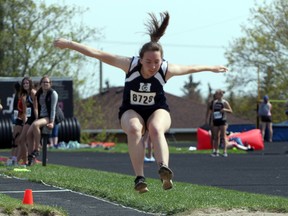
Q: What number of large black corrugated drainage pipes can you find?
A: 2